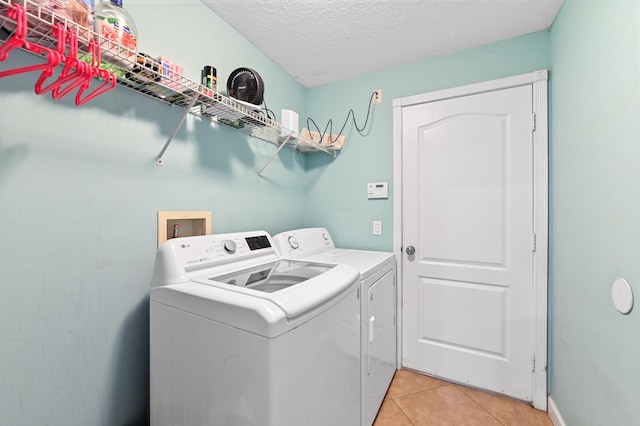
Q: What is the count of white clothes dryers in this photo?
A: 1